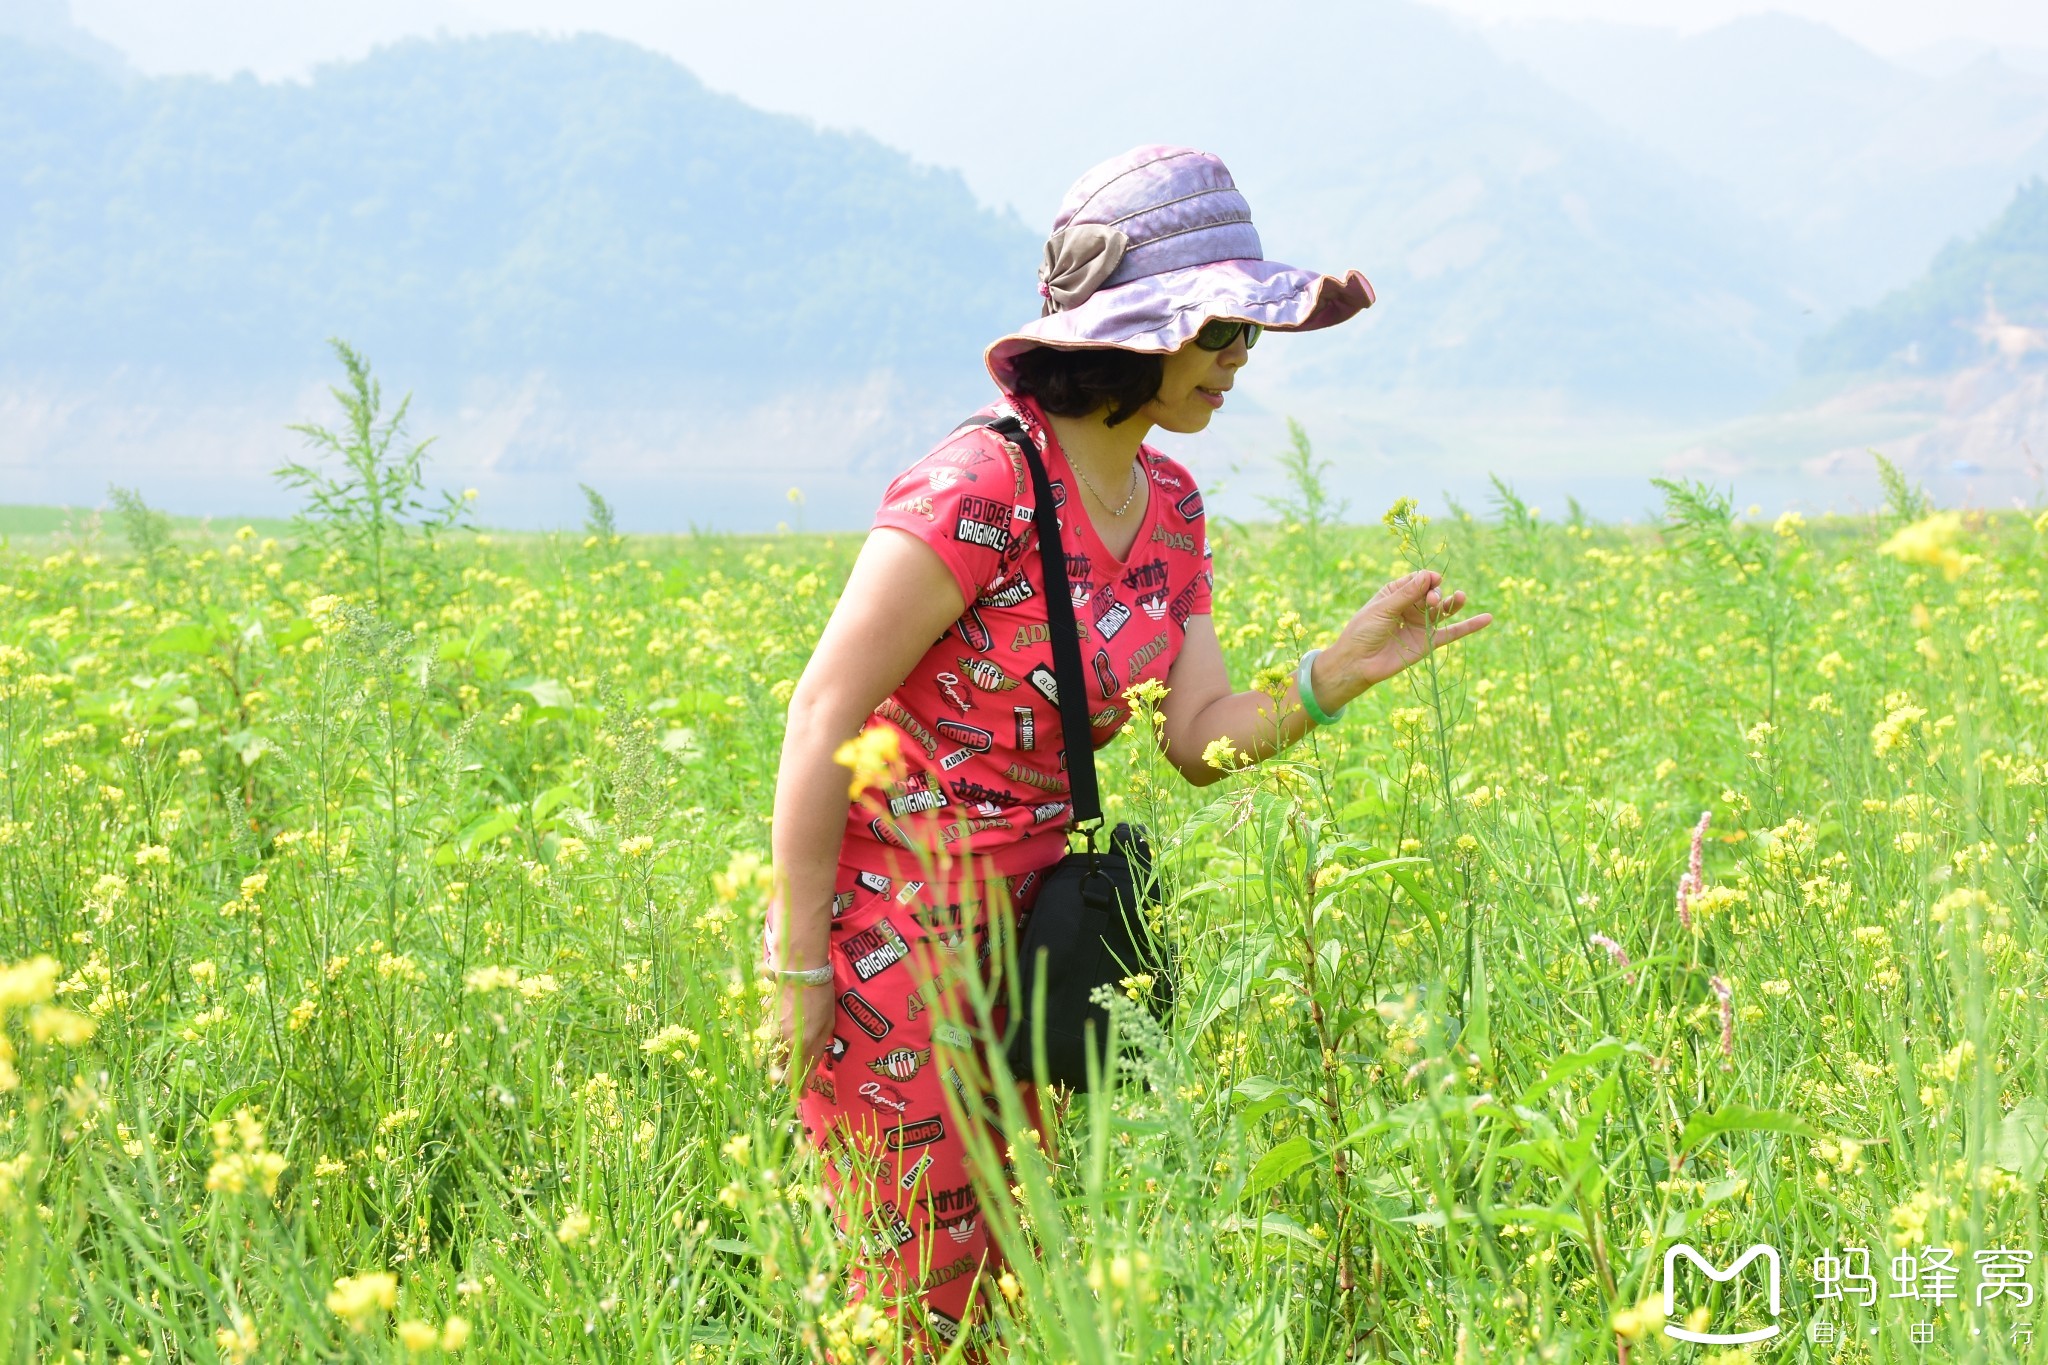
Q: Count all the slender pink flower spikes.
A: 4